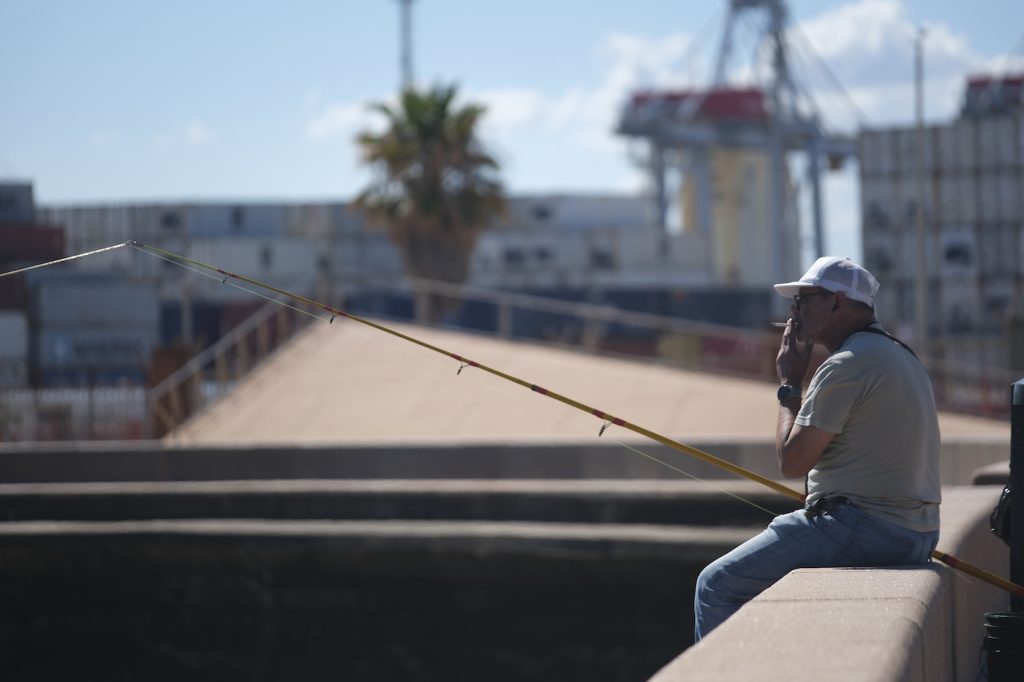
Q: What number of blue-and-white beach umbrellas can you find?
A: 0